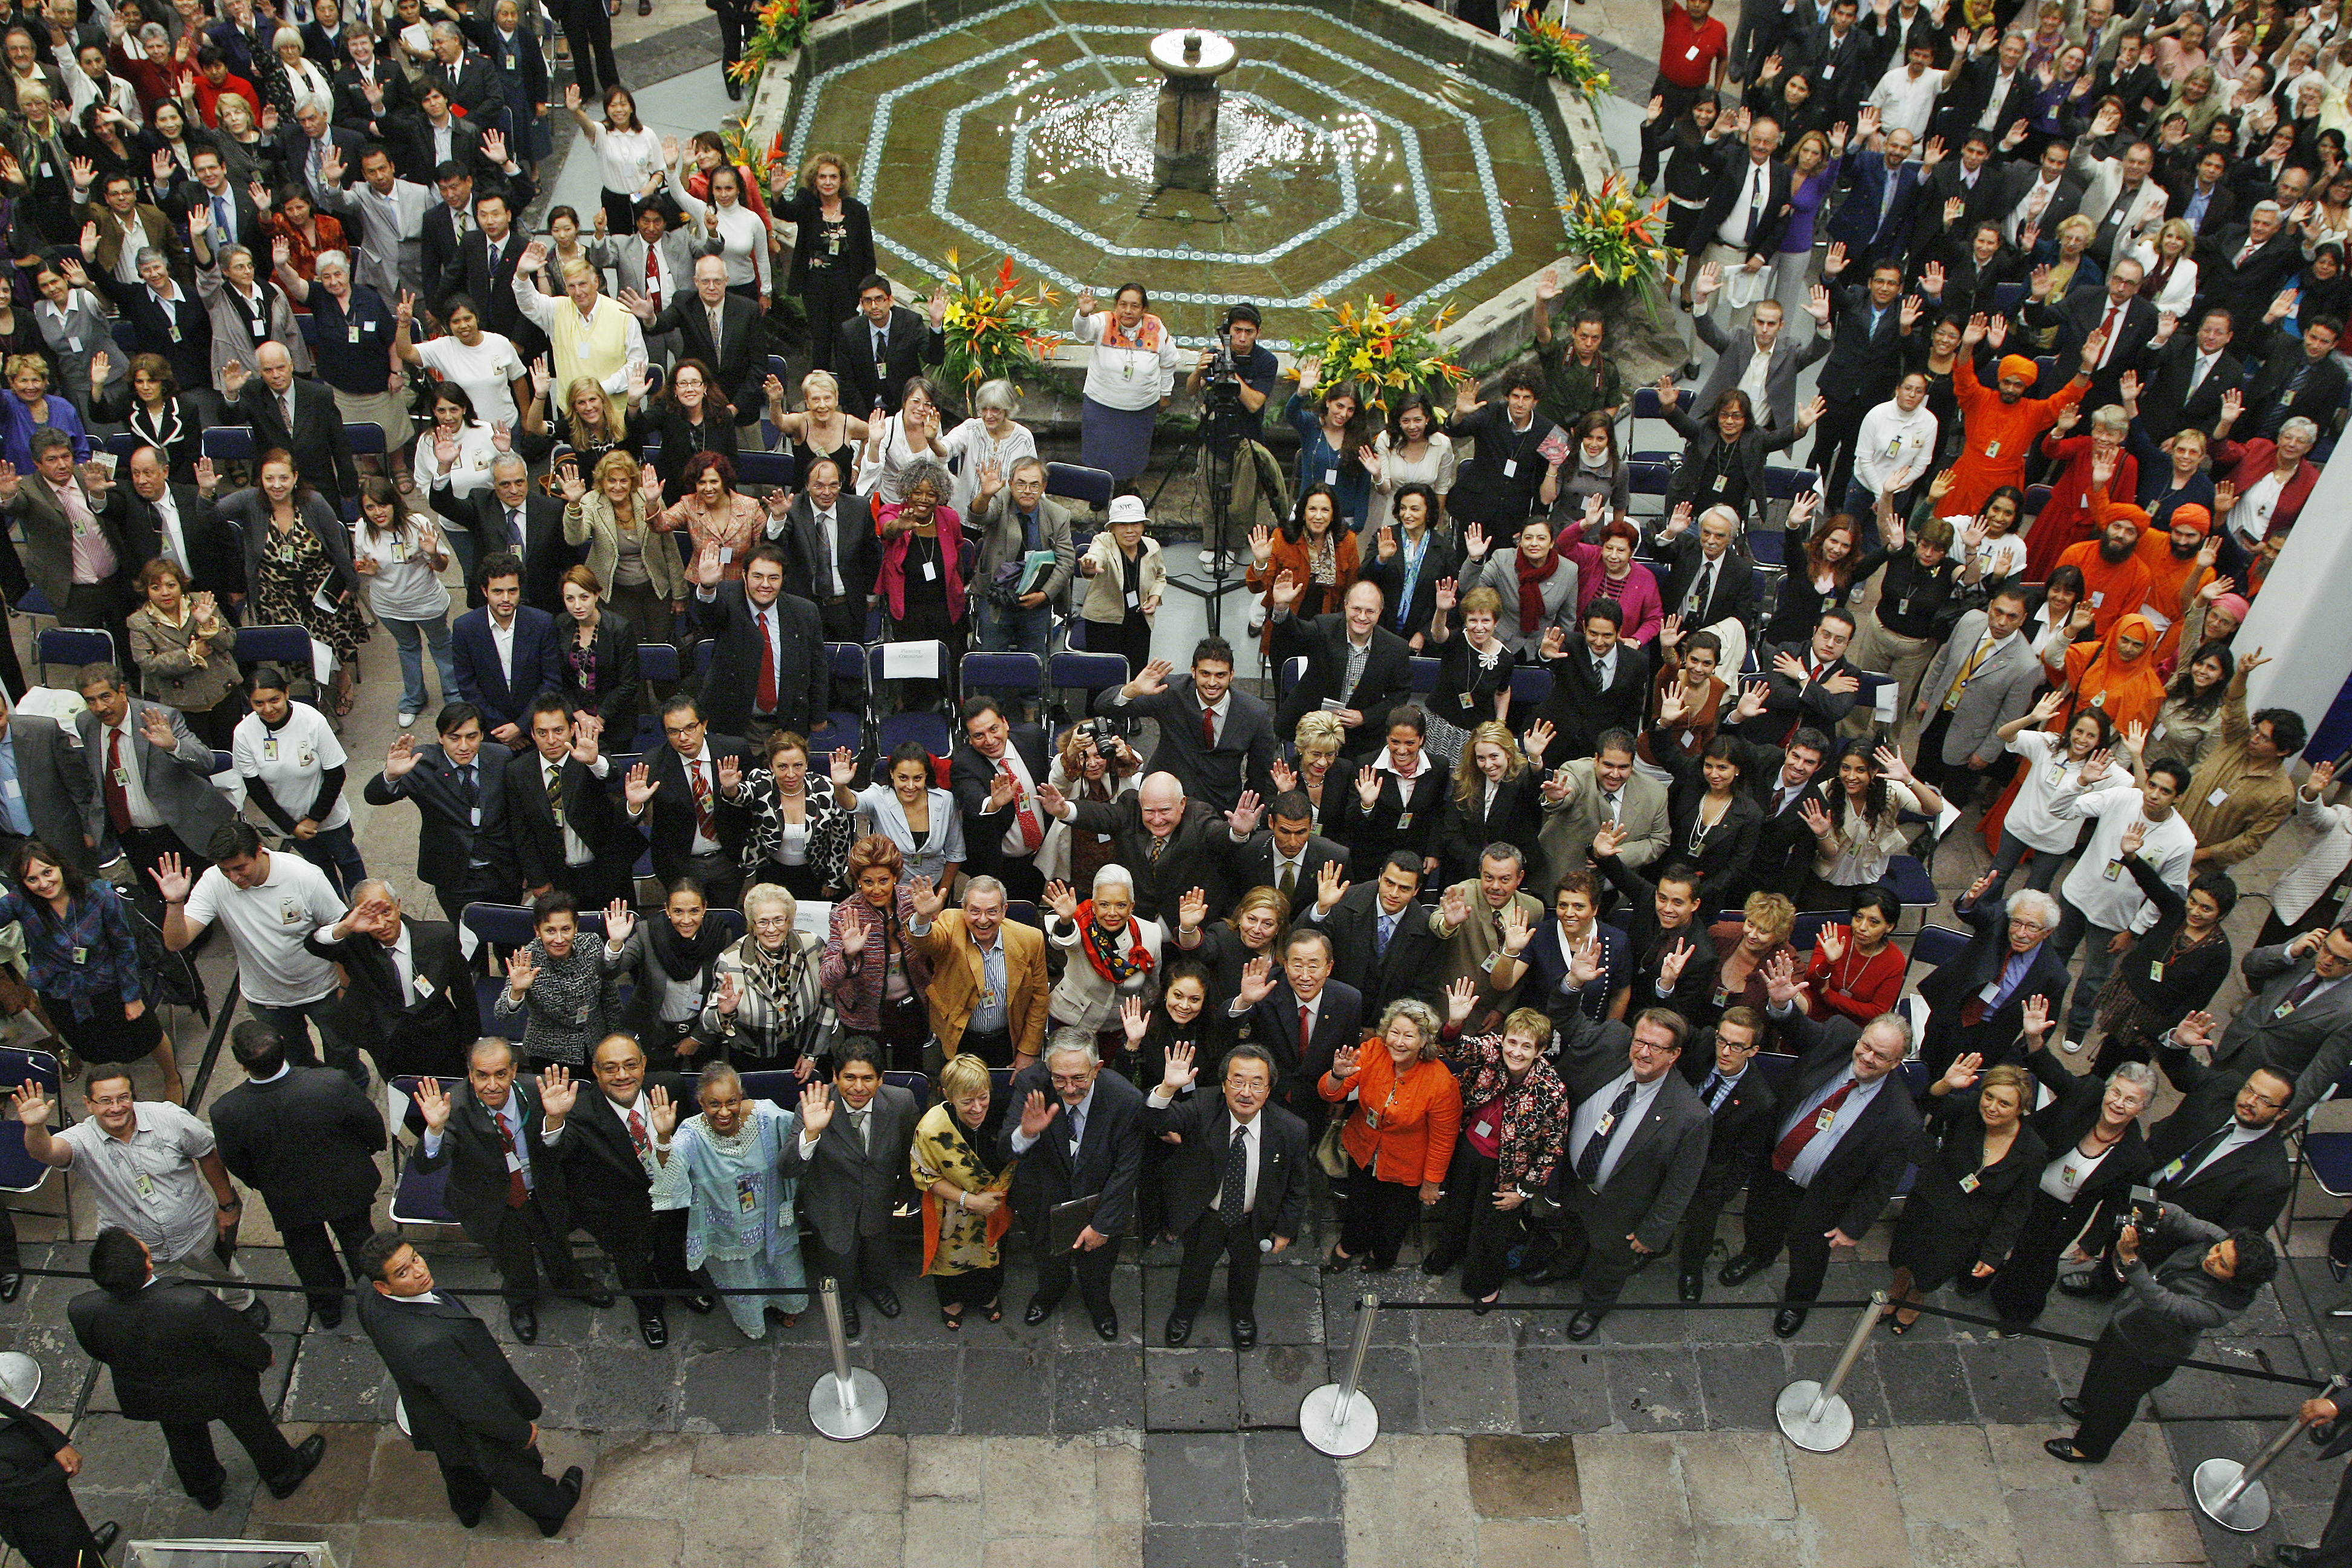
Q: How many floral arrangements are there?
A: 6